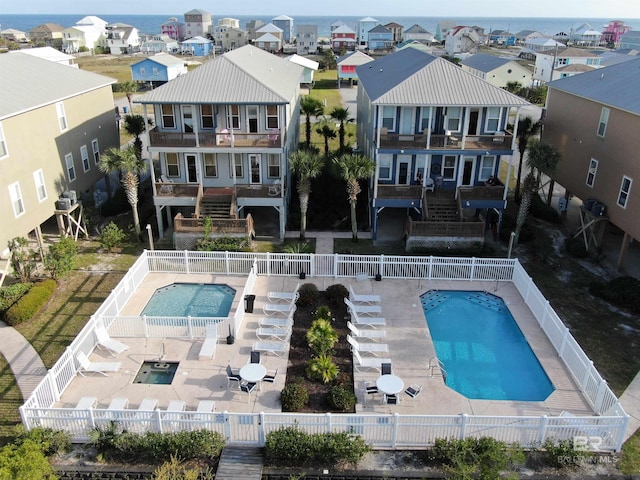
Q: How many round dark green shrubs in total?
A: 4